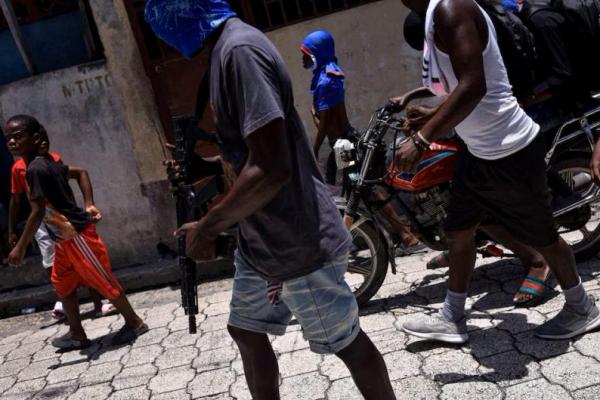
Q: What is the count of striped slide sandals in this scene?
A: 2